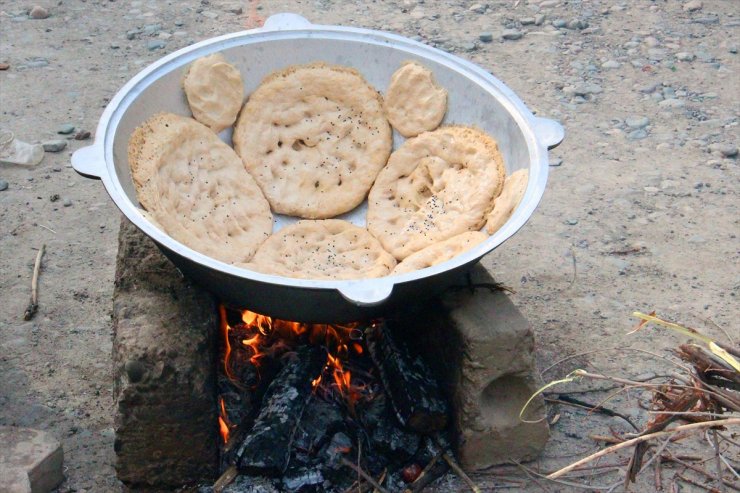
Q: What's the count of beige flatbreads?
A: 8